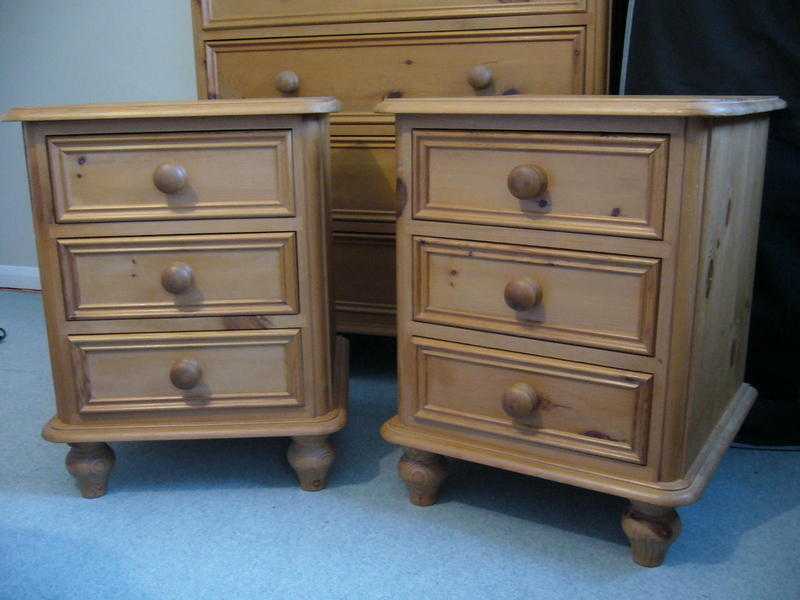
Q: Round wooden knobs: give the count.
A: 8